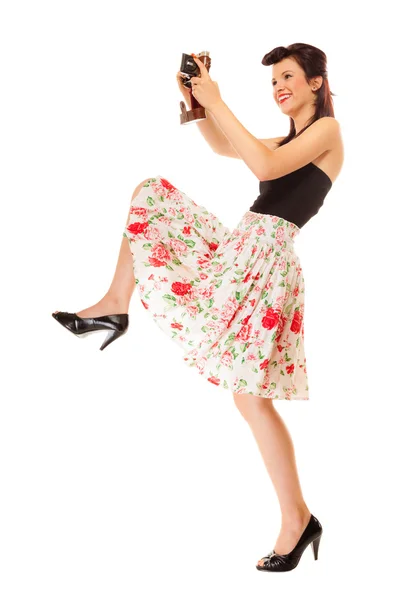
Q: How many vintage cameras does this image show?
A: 1